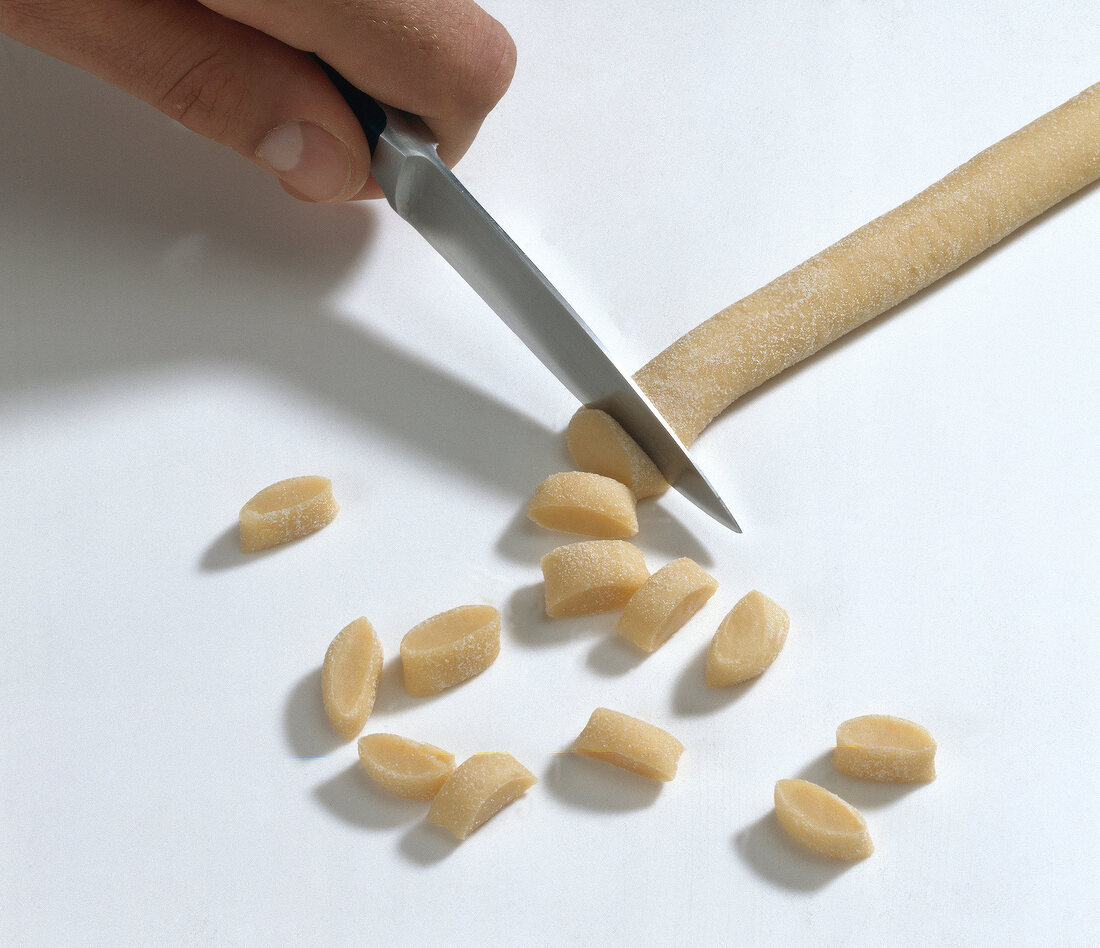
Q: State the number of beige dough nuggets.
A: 13